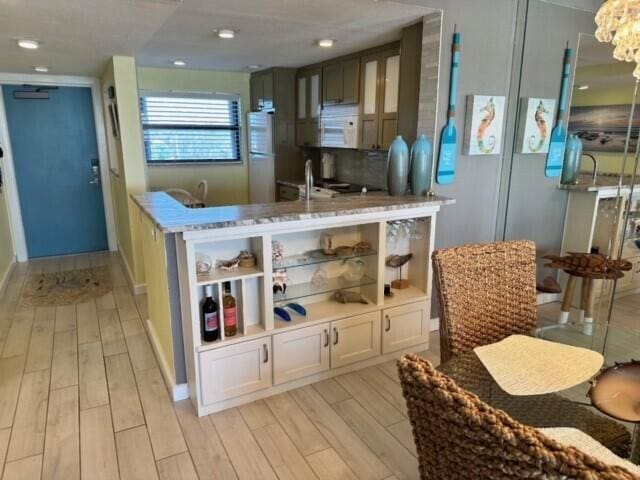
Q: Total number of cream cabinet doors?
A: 4